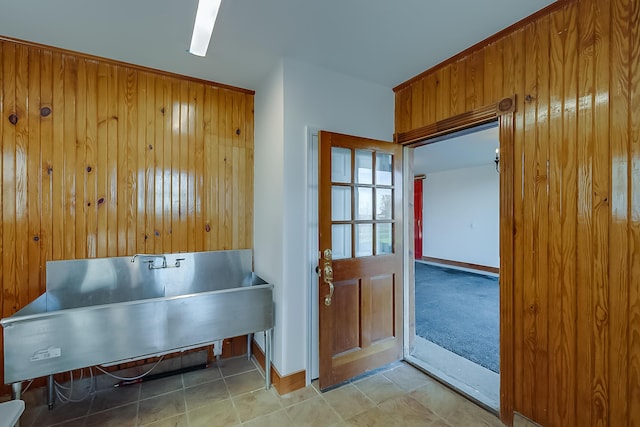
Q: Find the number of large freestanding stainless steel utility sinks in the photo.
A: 1